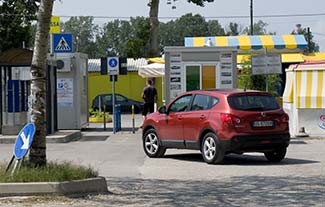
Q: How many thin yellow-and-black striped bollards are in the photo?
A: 2